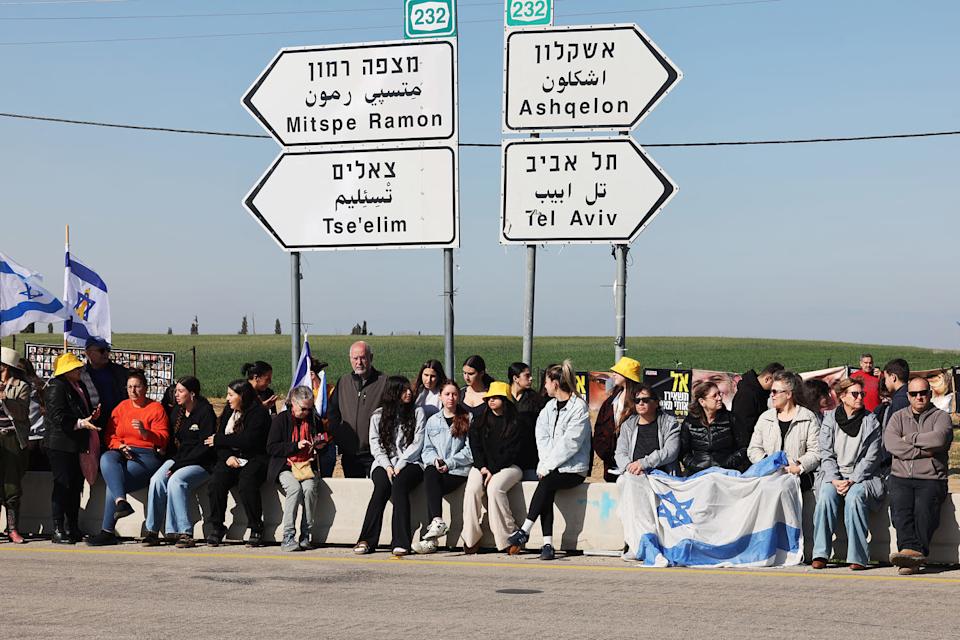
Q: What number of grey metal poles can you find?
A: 4